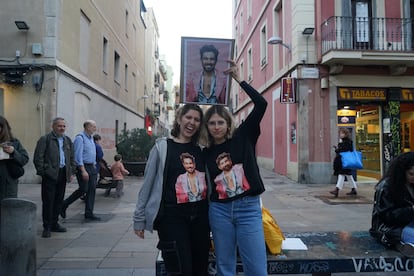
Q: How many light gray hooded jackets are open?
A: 1